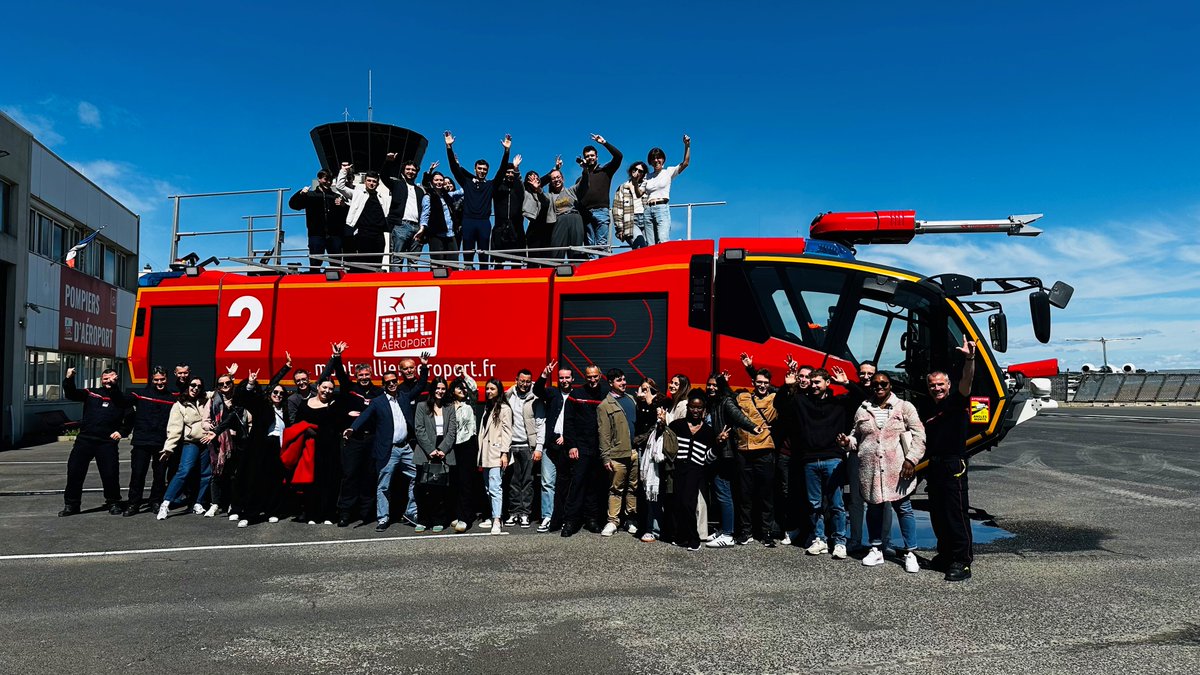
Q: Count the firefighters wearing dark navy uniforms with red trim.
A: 7